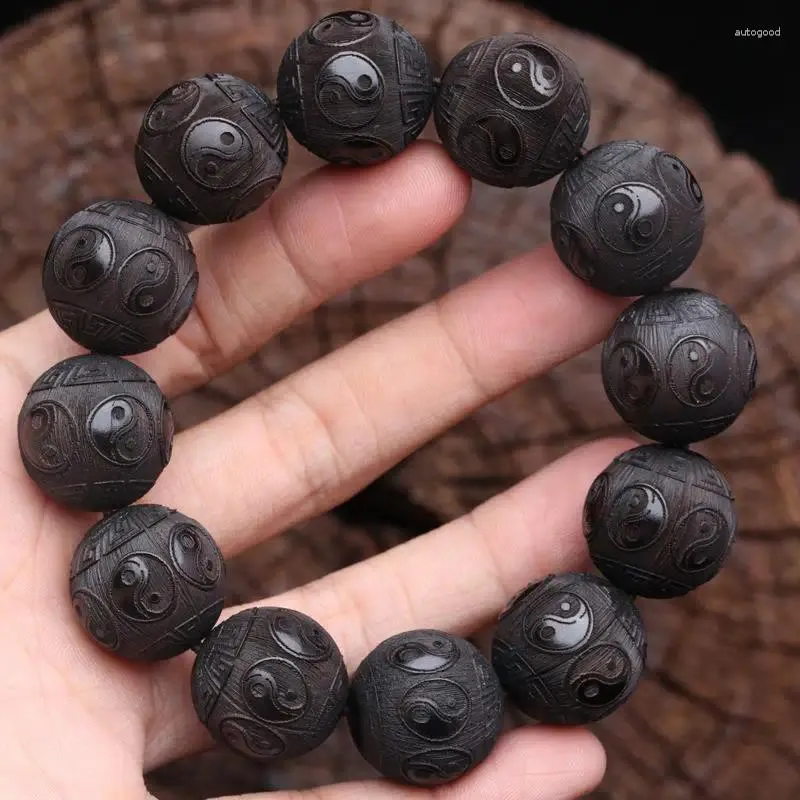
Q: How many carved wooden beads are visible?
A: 12